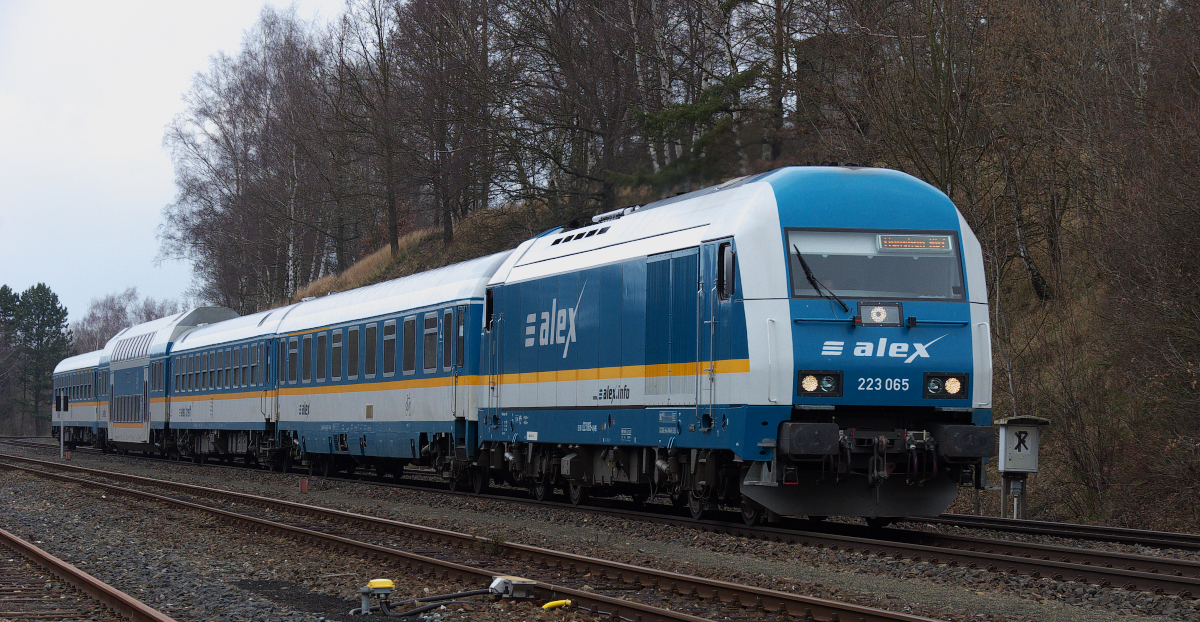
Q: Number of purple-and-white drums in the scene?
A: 0